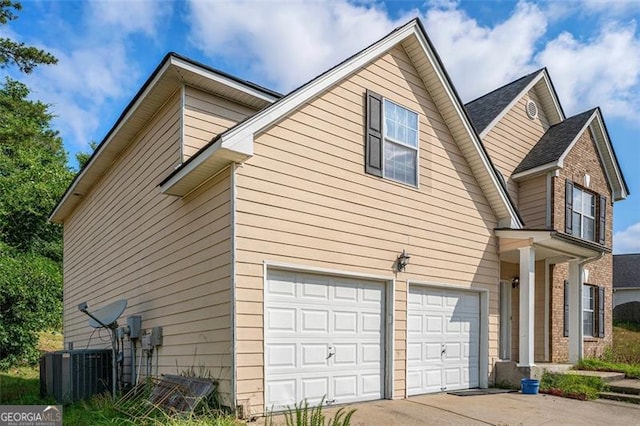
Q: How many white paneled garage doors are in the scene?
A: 2